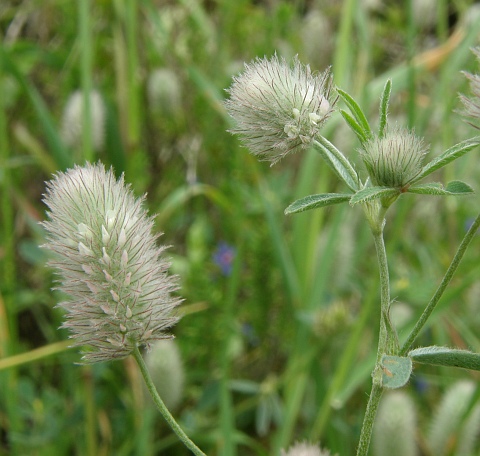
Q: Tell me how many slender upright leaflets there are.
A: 3